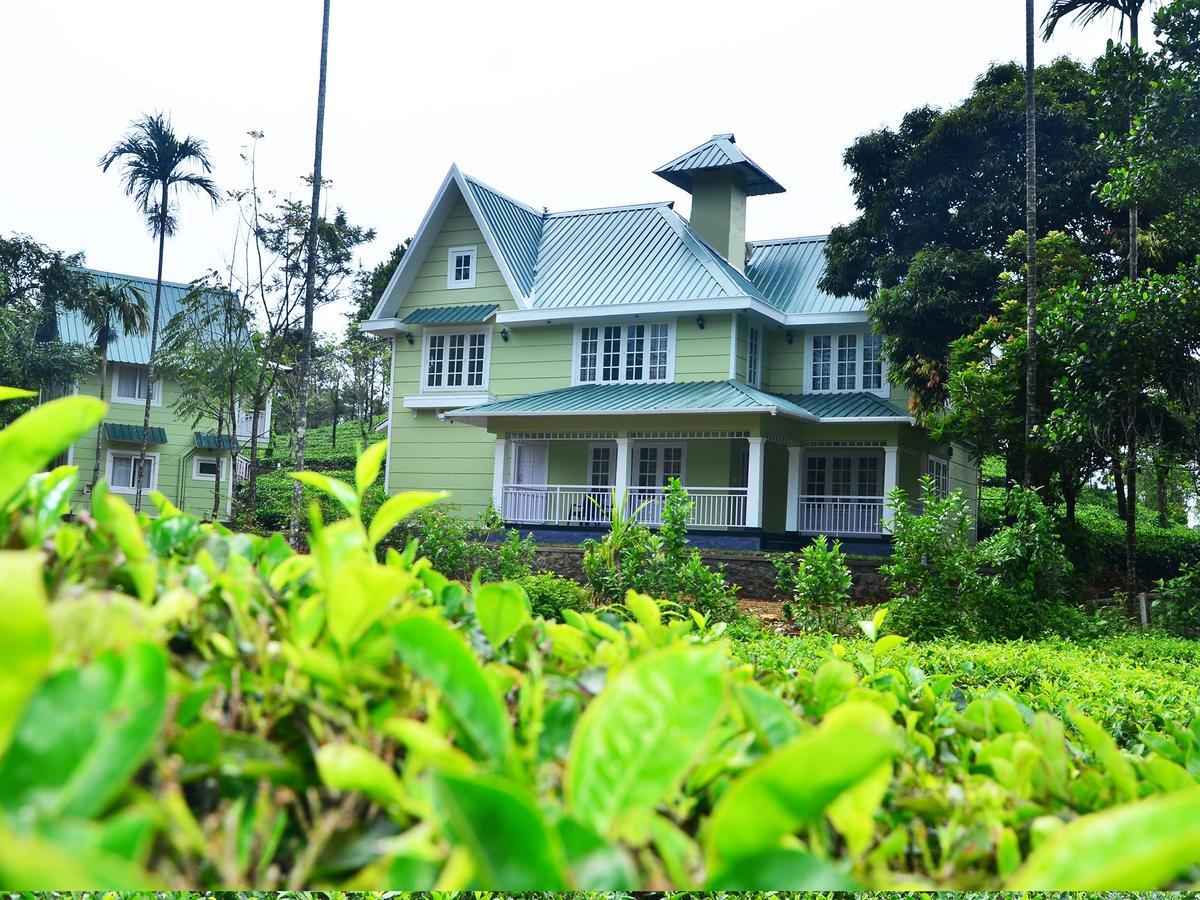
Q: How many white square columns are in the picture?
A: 5